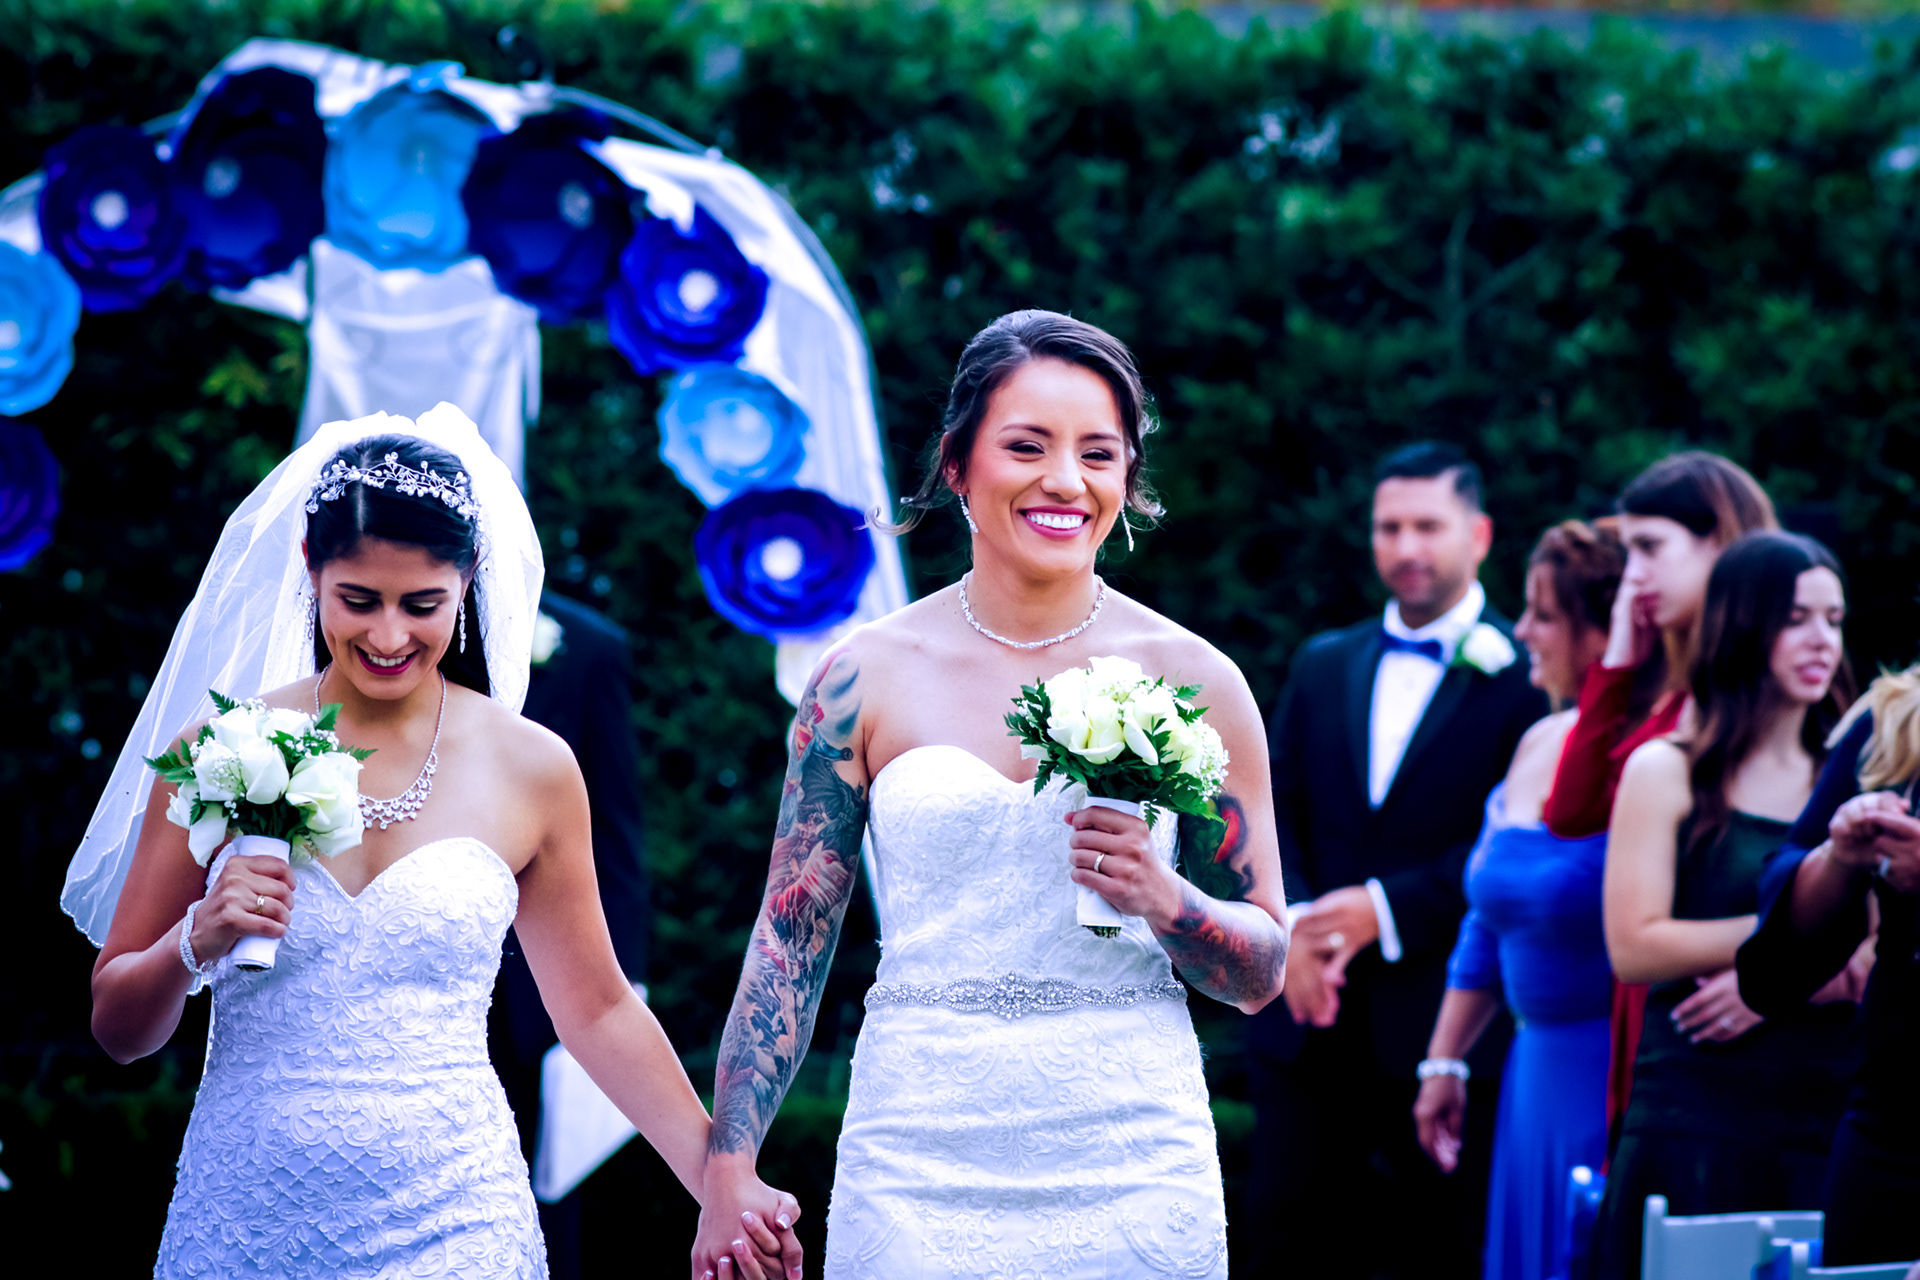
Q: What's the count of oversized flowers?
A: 9